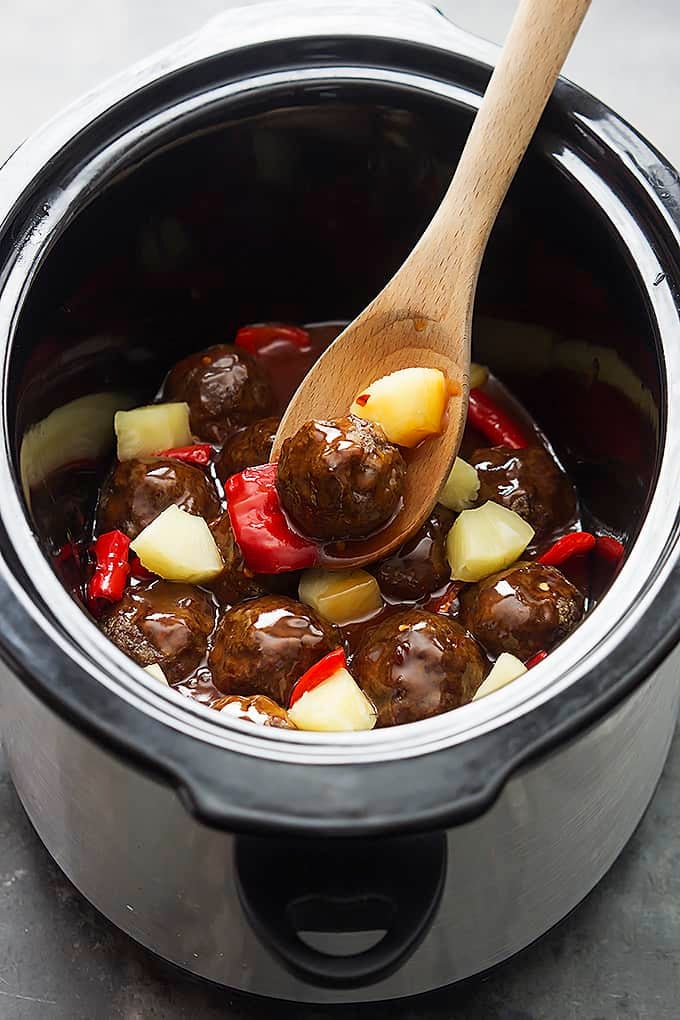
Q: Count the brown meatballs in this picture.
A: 12